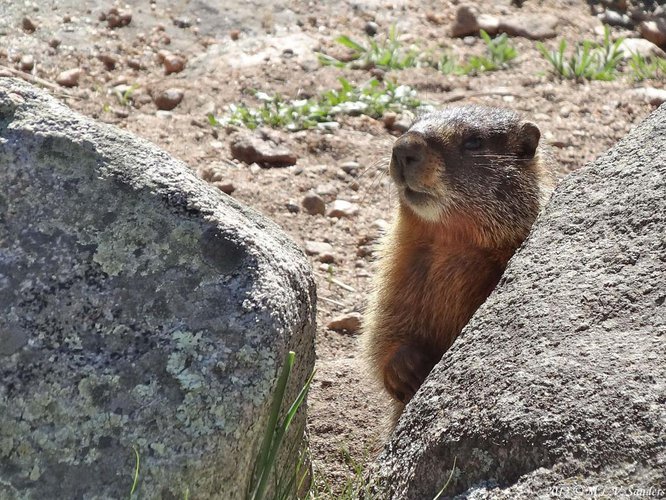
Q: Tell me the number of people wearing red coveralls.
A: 0